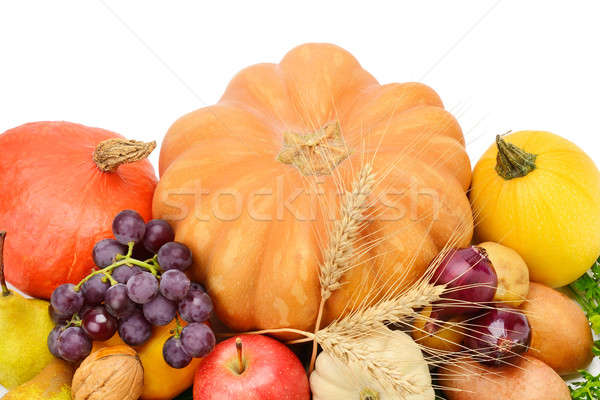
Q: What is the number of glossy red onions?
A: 2